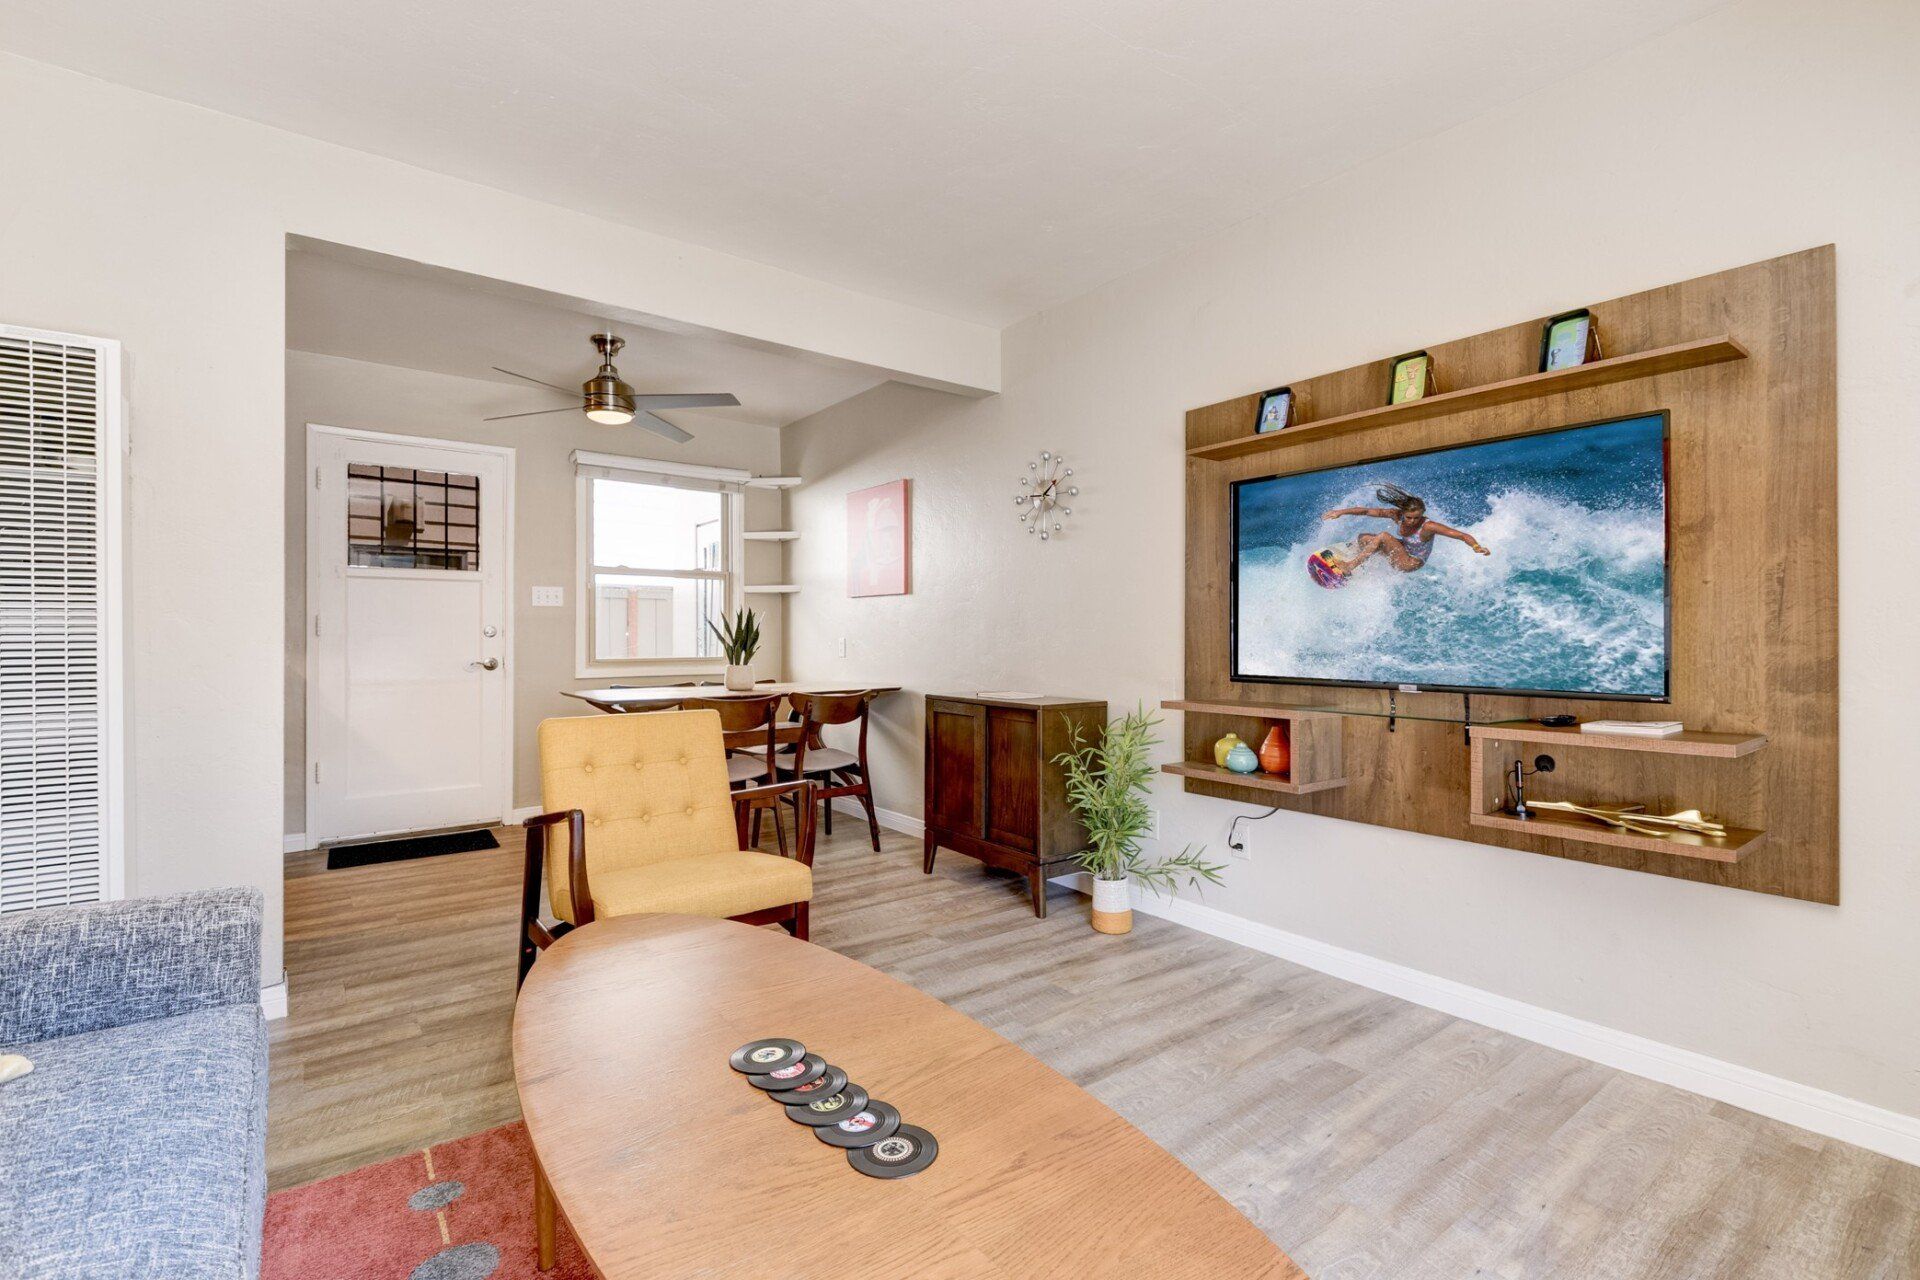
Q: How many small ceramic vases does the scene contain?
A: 3